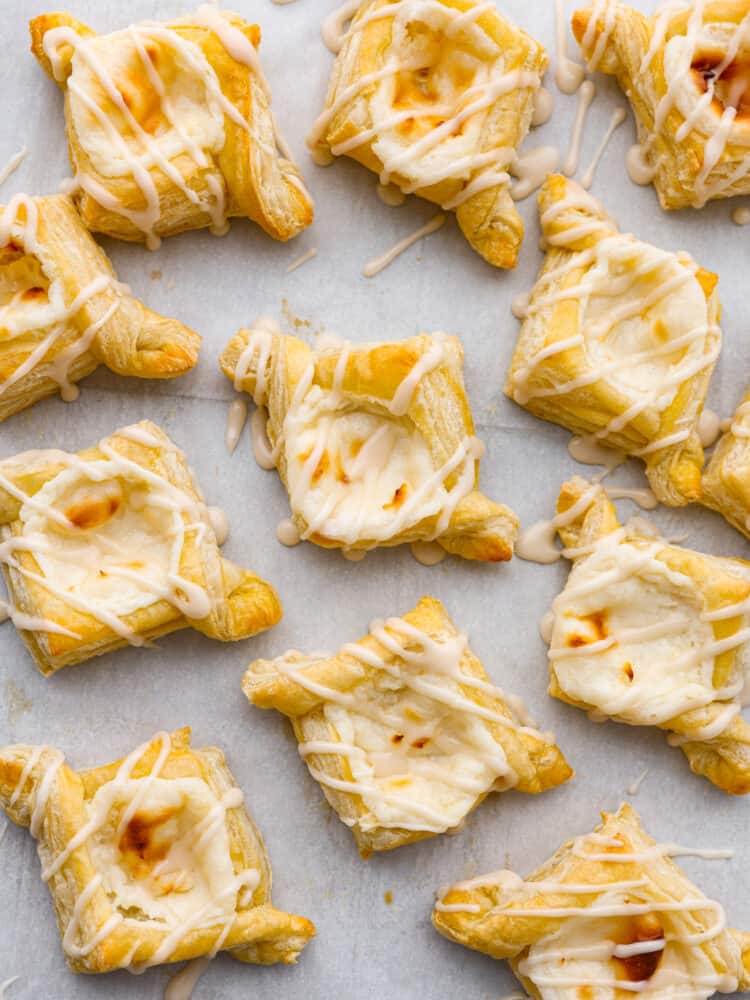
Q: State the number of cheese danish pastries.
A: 12